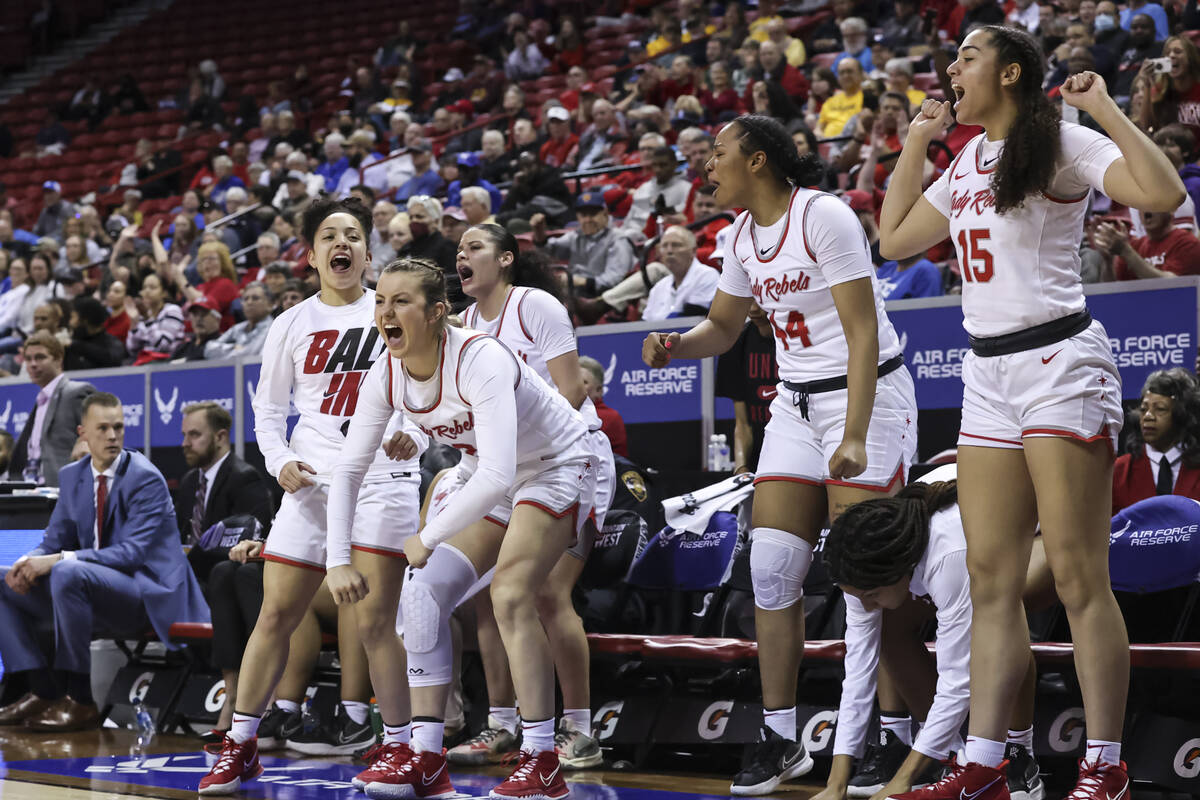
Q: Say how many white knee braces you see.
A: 2